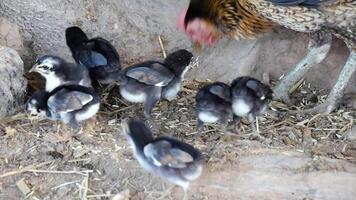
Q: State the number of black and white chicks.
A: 7